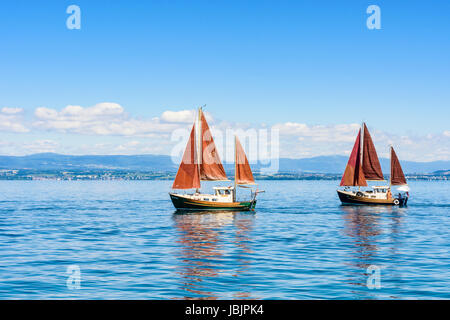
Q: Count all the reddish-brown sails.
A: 6